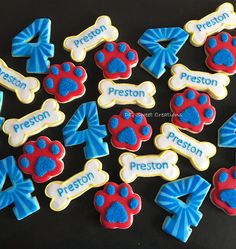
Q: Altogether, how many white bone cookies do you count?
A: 9